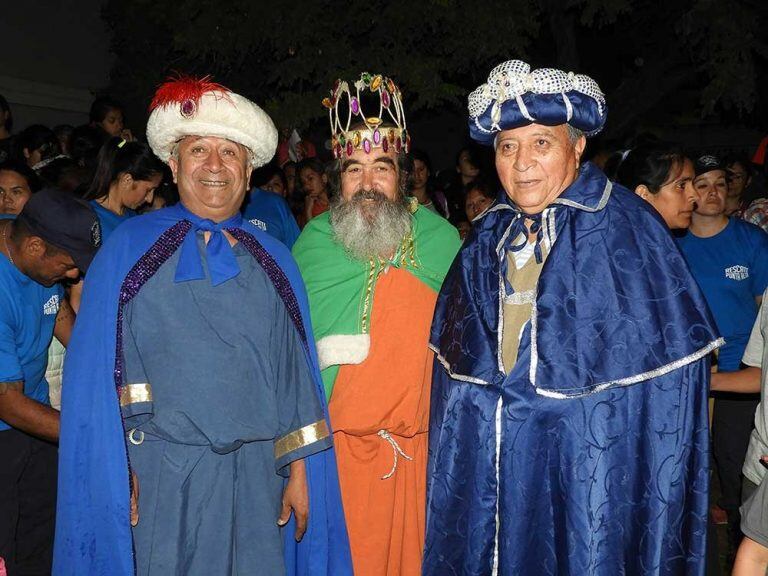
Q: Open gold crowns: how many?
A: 1